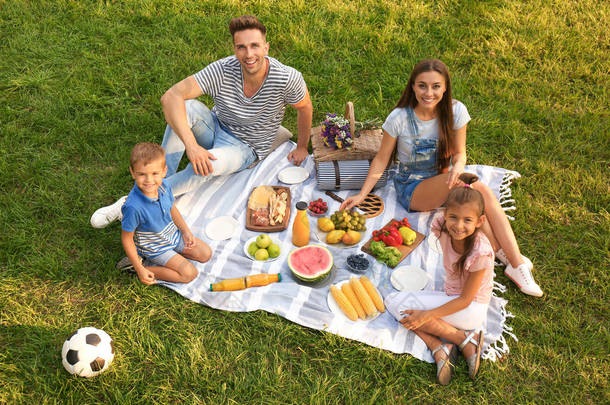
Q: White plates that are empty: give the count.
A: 3